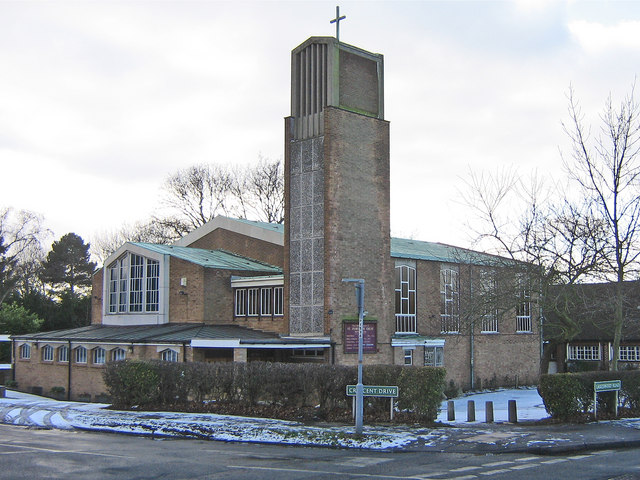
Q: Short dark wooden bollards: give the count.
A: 4